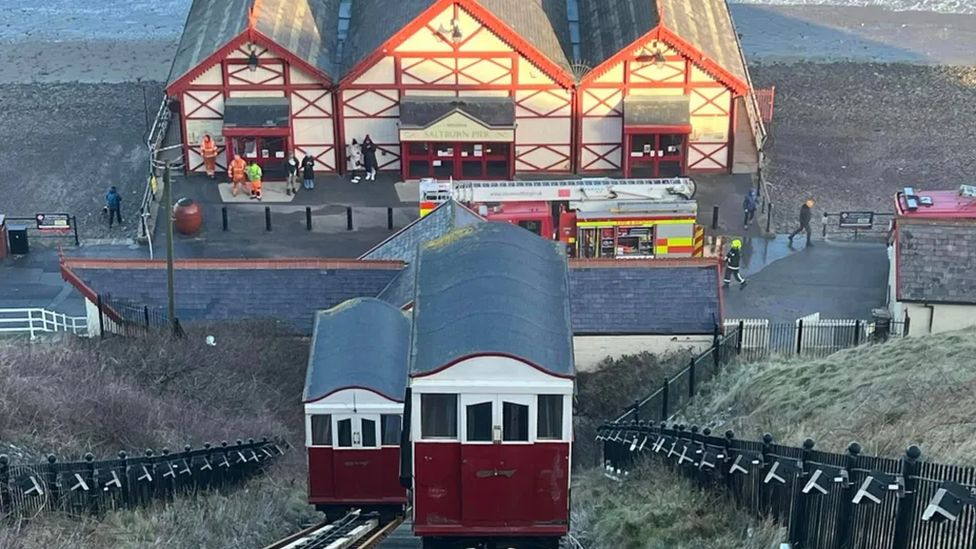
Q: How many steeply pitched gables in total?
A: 3